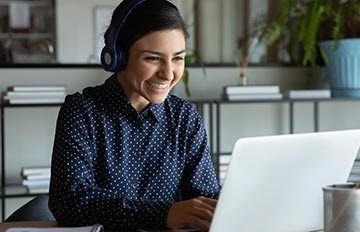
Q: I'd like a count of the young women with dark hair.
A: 1